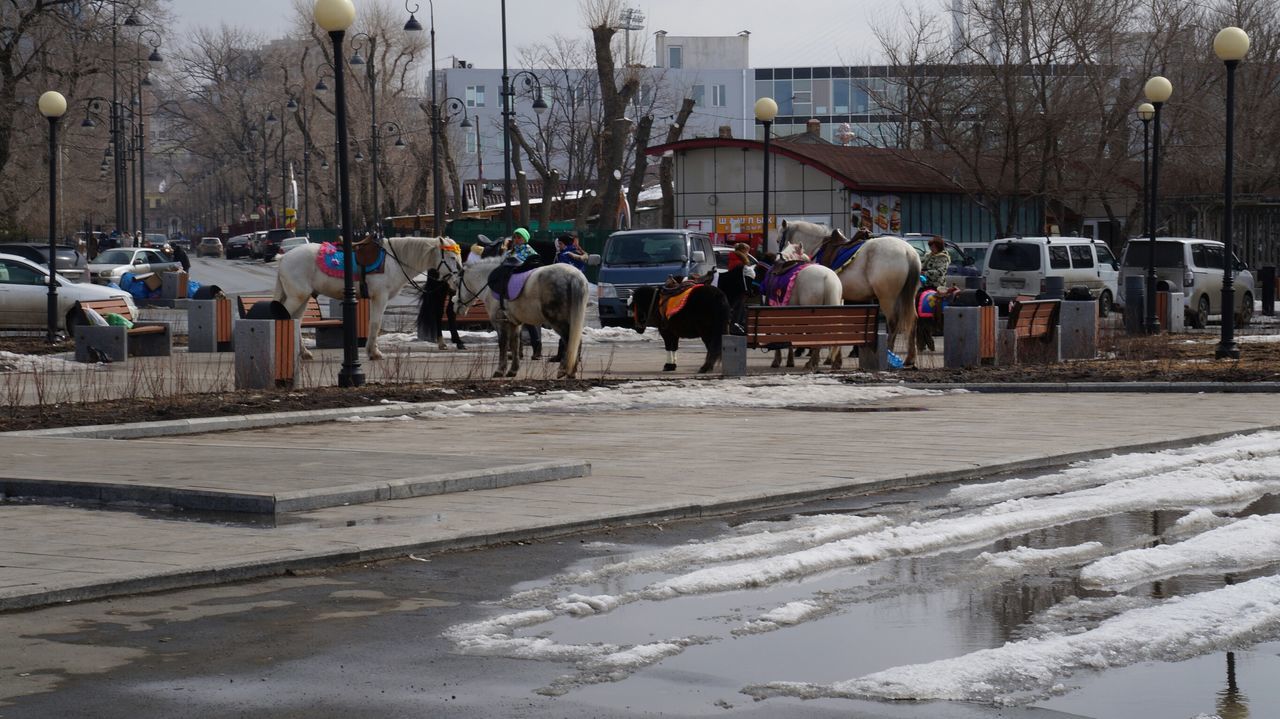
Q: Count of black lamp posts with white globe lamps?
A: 6